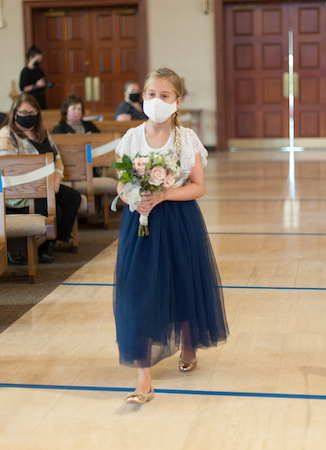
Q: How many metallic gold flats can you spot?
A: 2